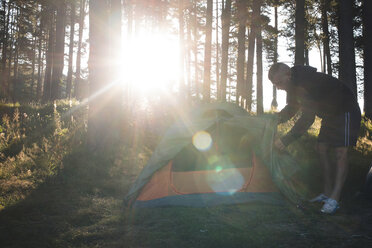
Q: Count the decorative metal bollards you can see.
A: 0